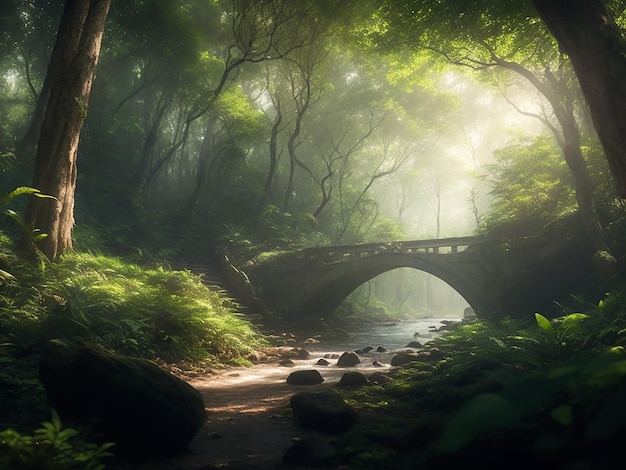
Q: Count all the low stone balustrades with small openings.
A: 1